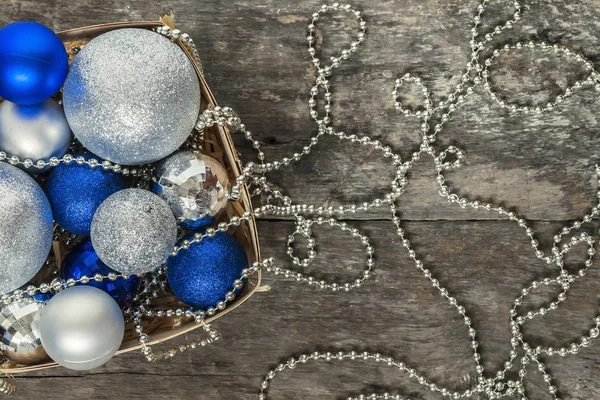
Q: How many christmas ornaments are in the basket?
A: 11